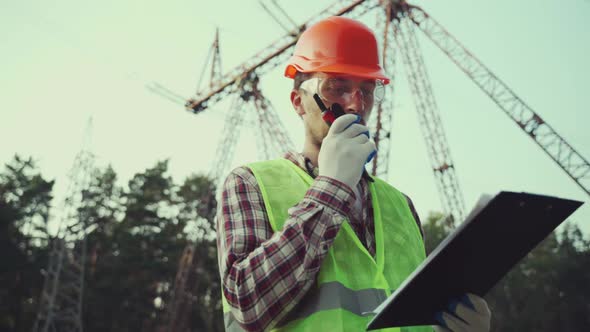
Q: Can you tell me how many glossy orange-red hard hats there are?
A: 1